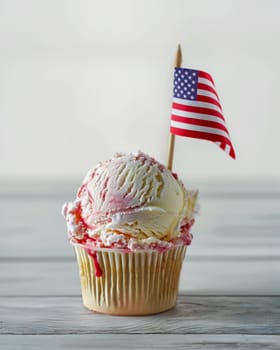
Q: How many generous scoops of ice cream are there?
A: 1